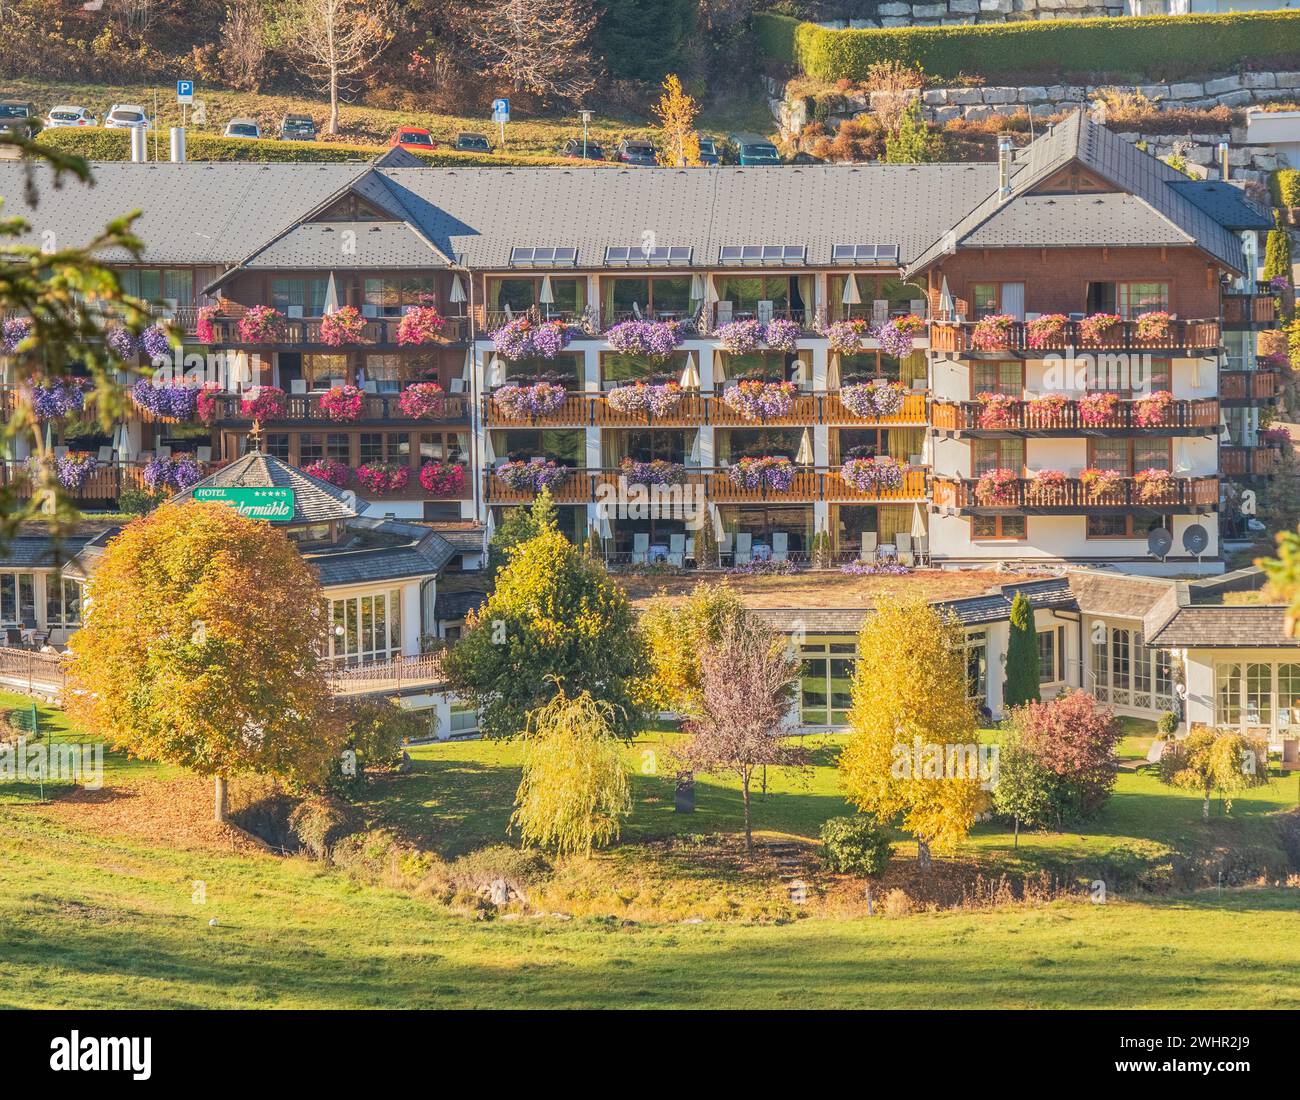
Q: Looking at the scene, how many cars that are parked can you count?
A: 11